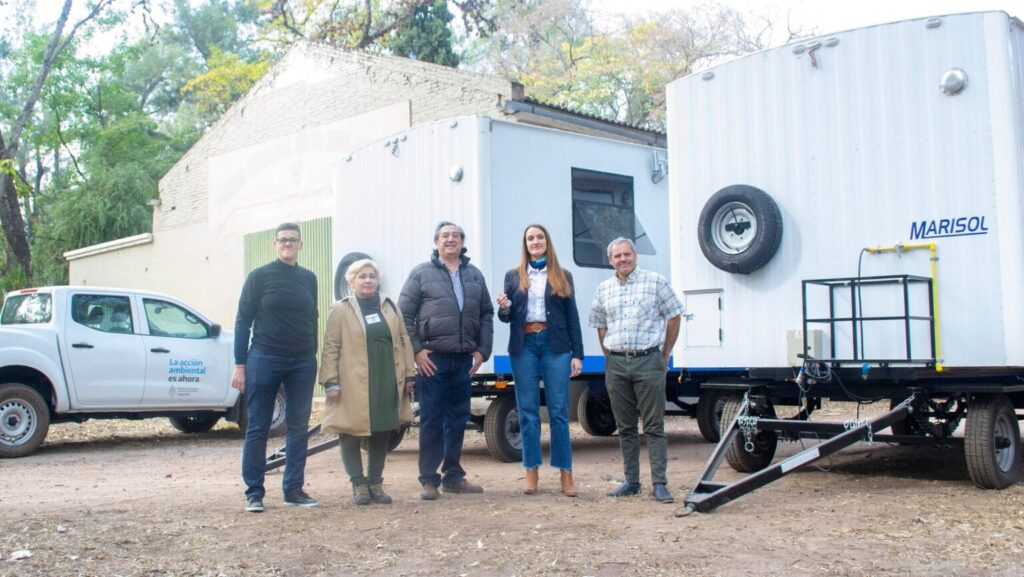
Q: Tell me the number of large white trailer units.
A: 2